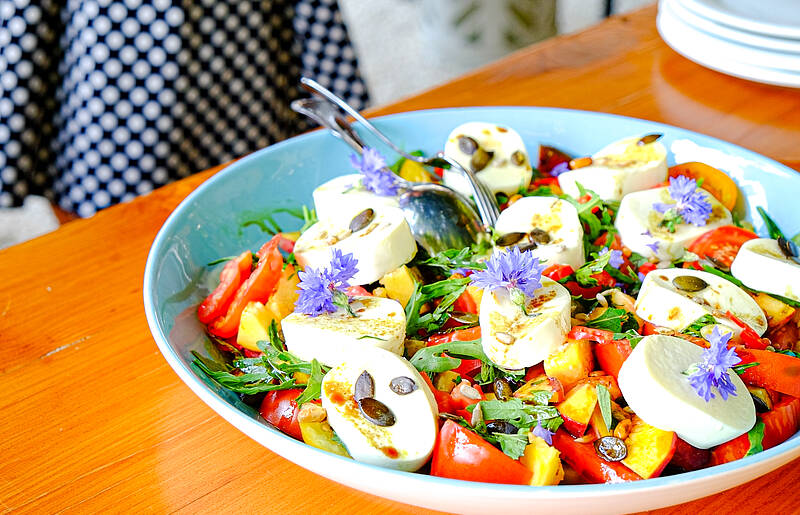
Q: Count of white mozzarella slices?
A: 12